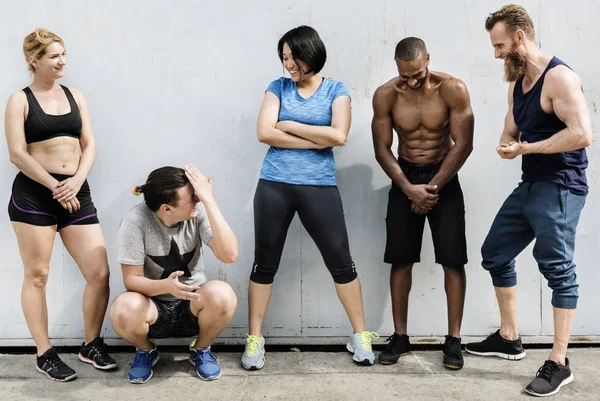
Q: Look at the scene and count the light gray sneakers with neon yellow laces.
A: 2